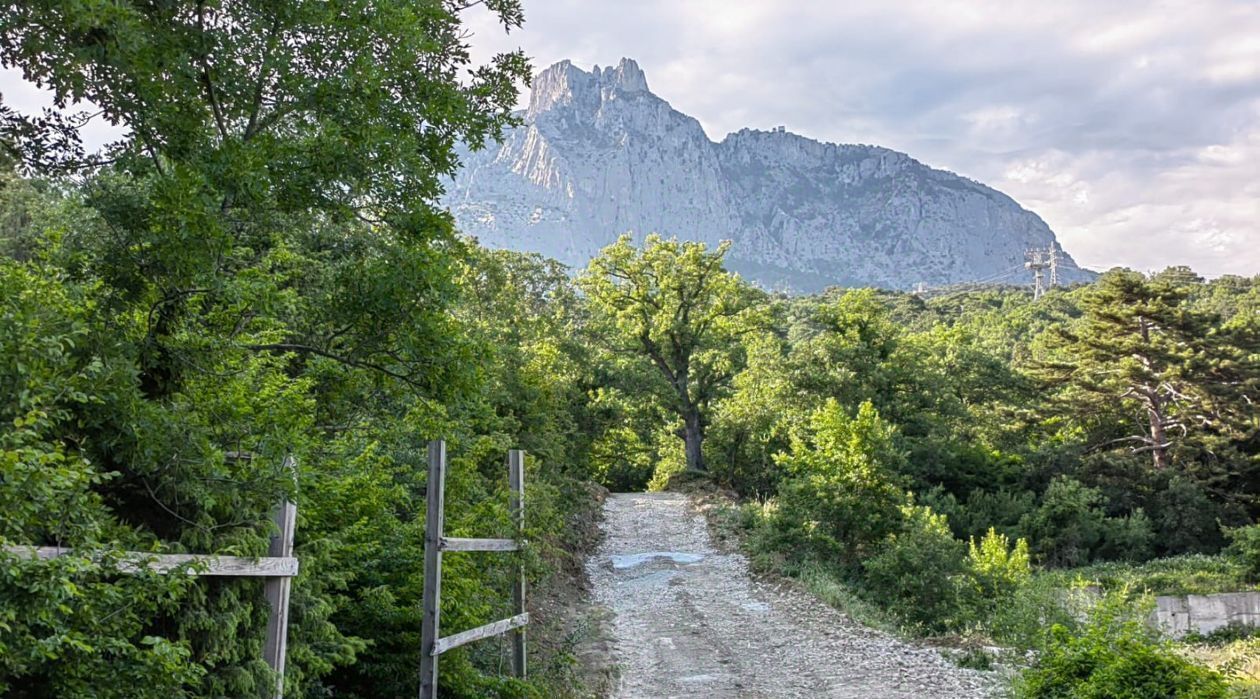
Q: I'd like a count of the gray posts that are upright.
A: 3